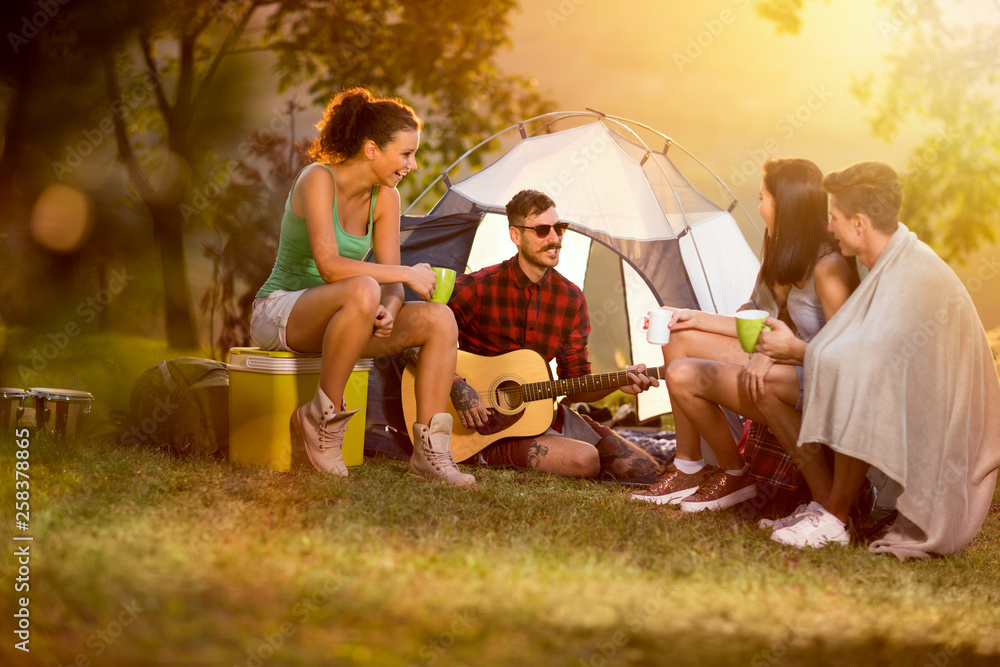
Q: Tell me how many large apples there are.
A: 0